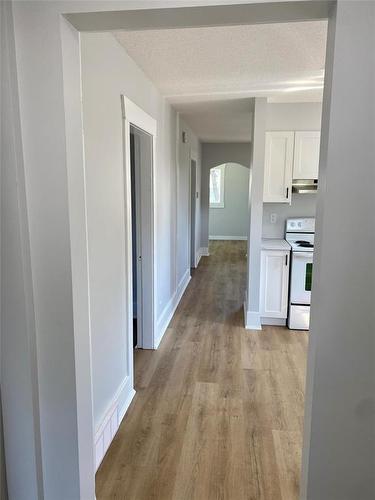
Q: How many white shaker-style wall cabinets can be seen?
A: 2